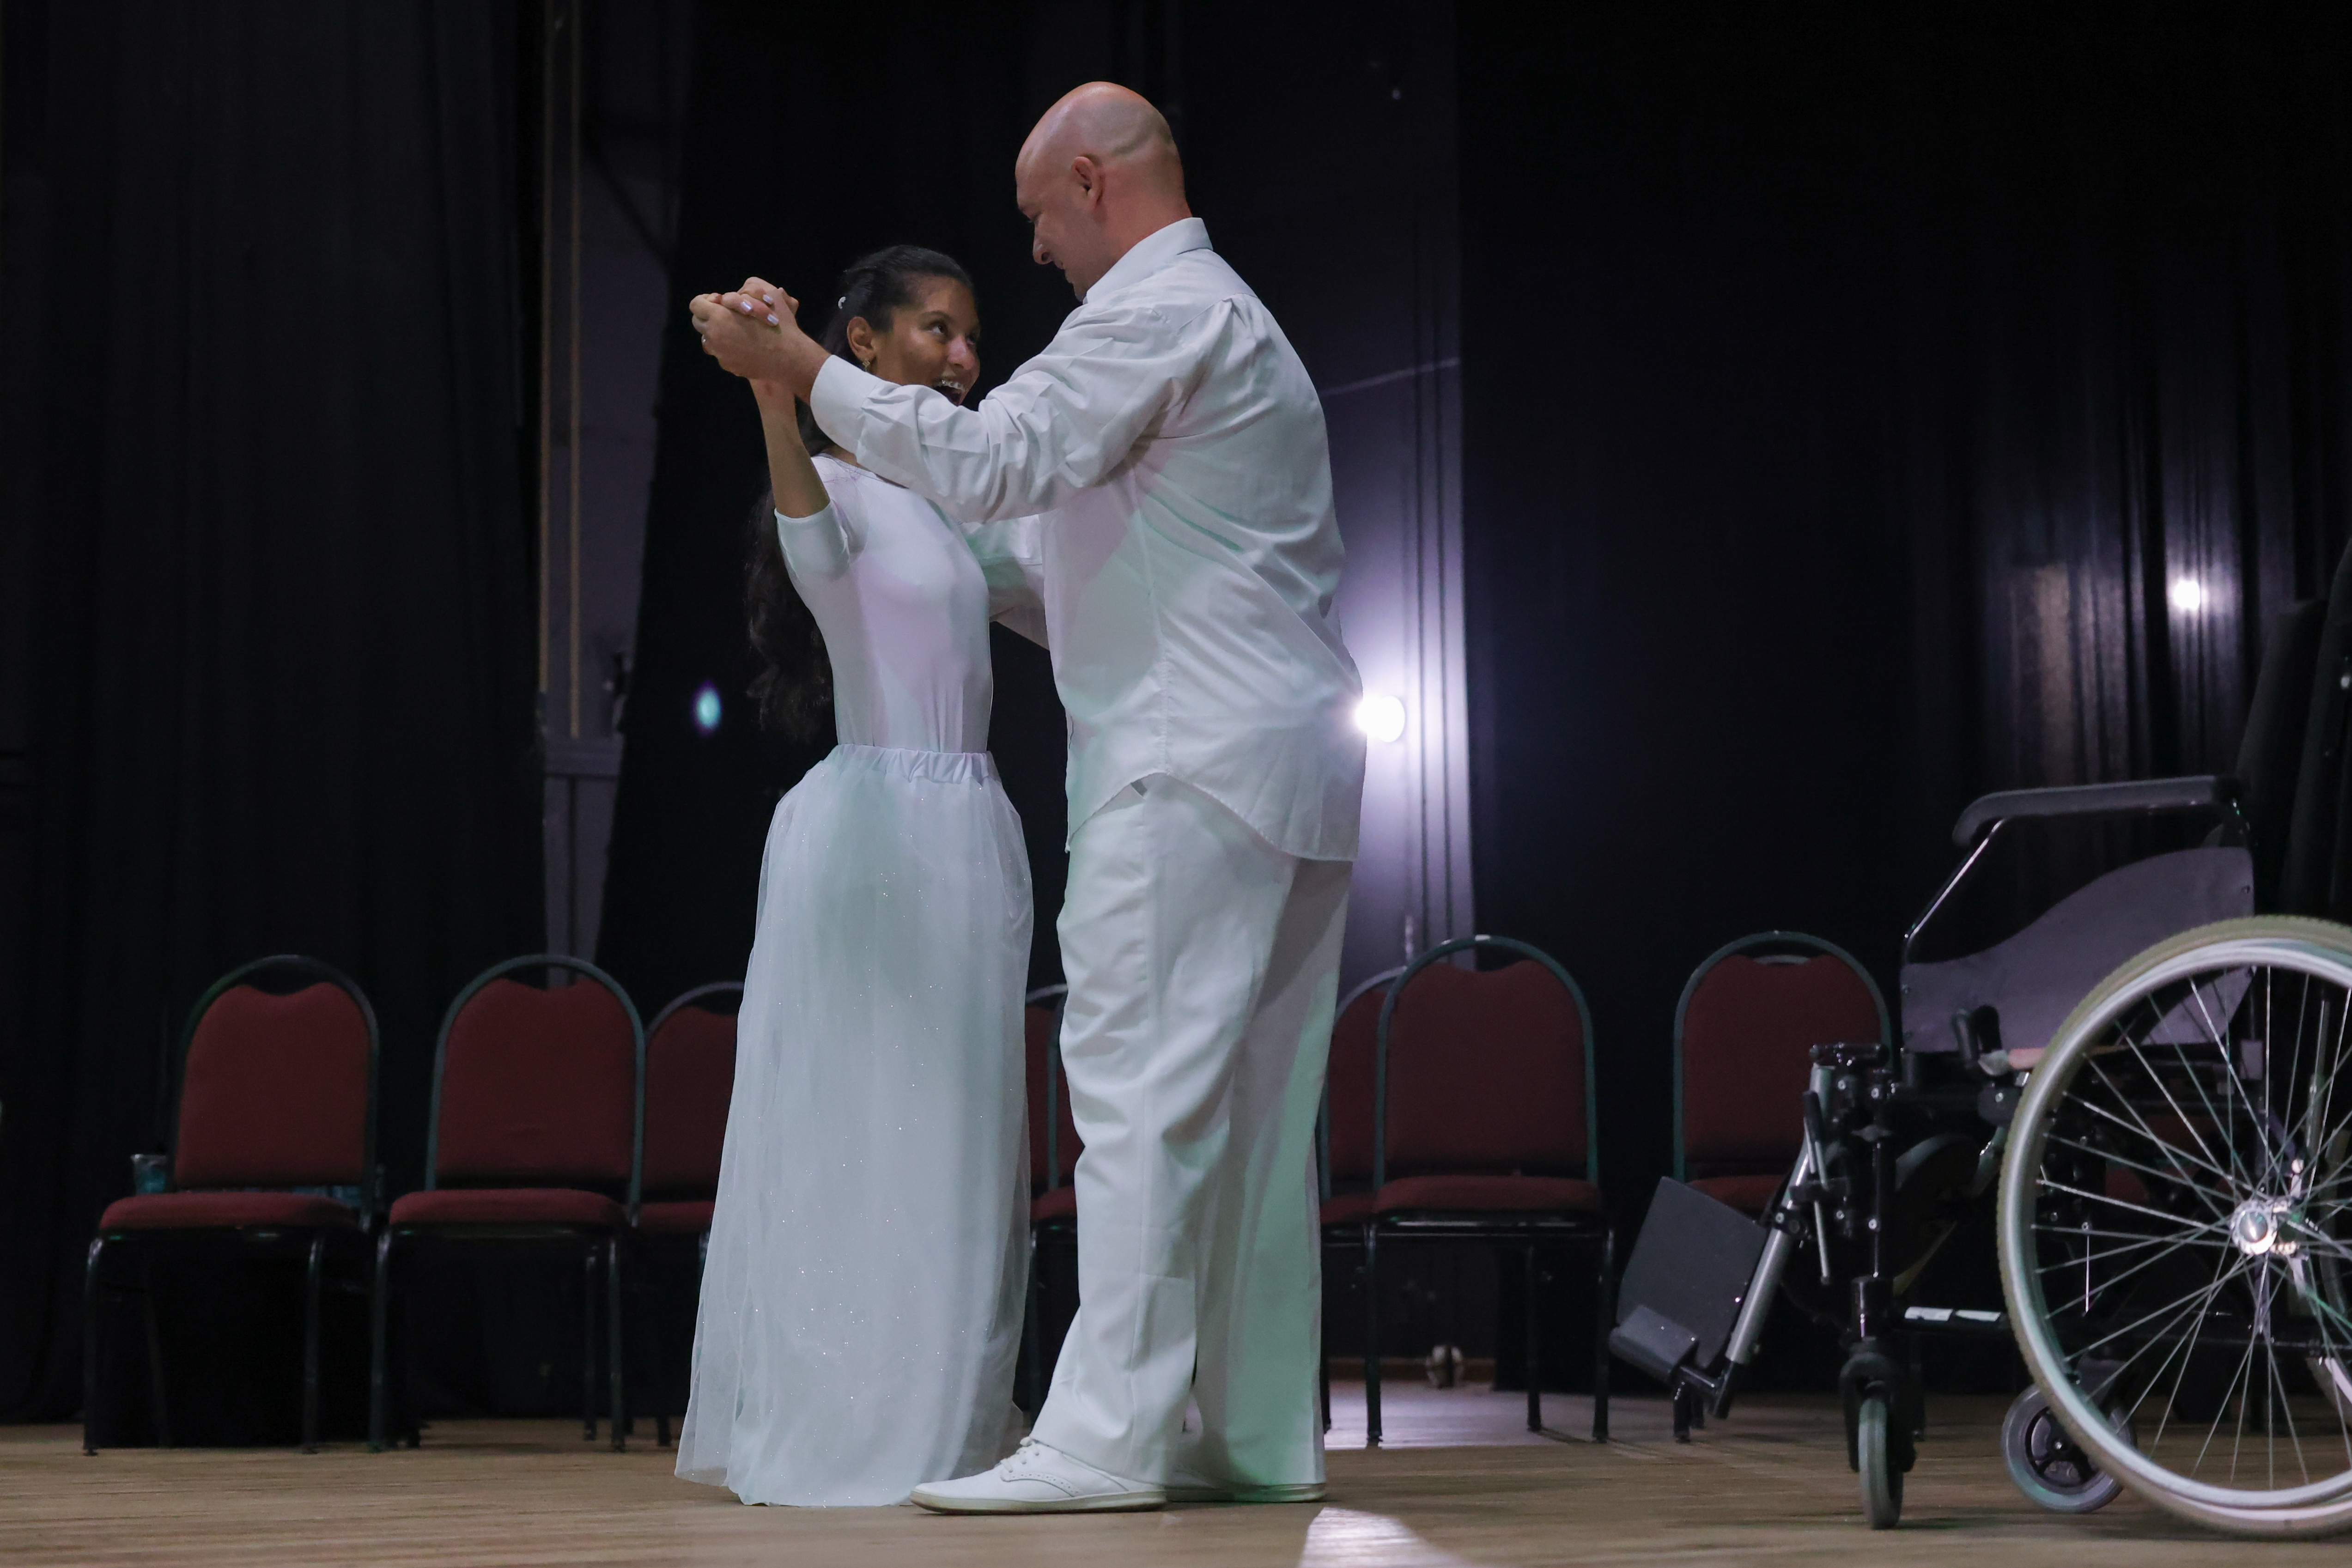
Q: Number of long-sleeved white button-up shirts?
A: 1